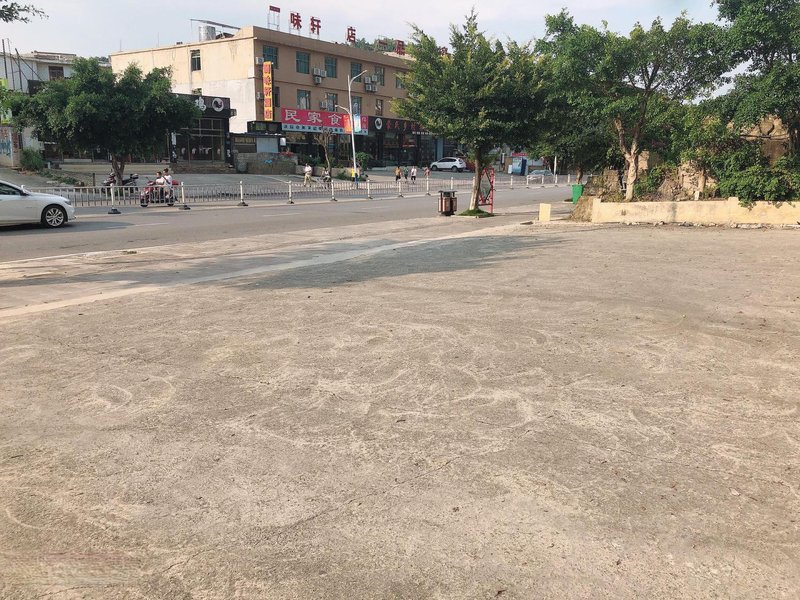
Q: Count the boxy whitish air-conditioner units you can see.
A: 10